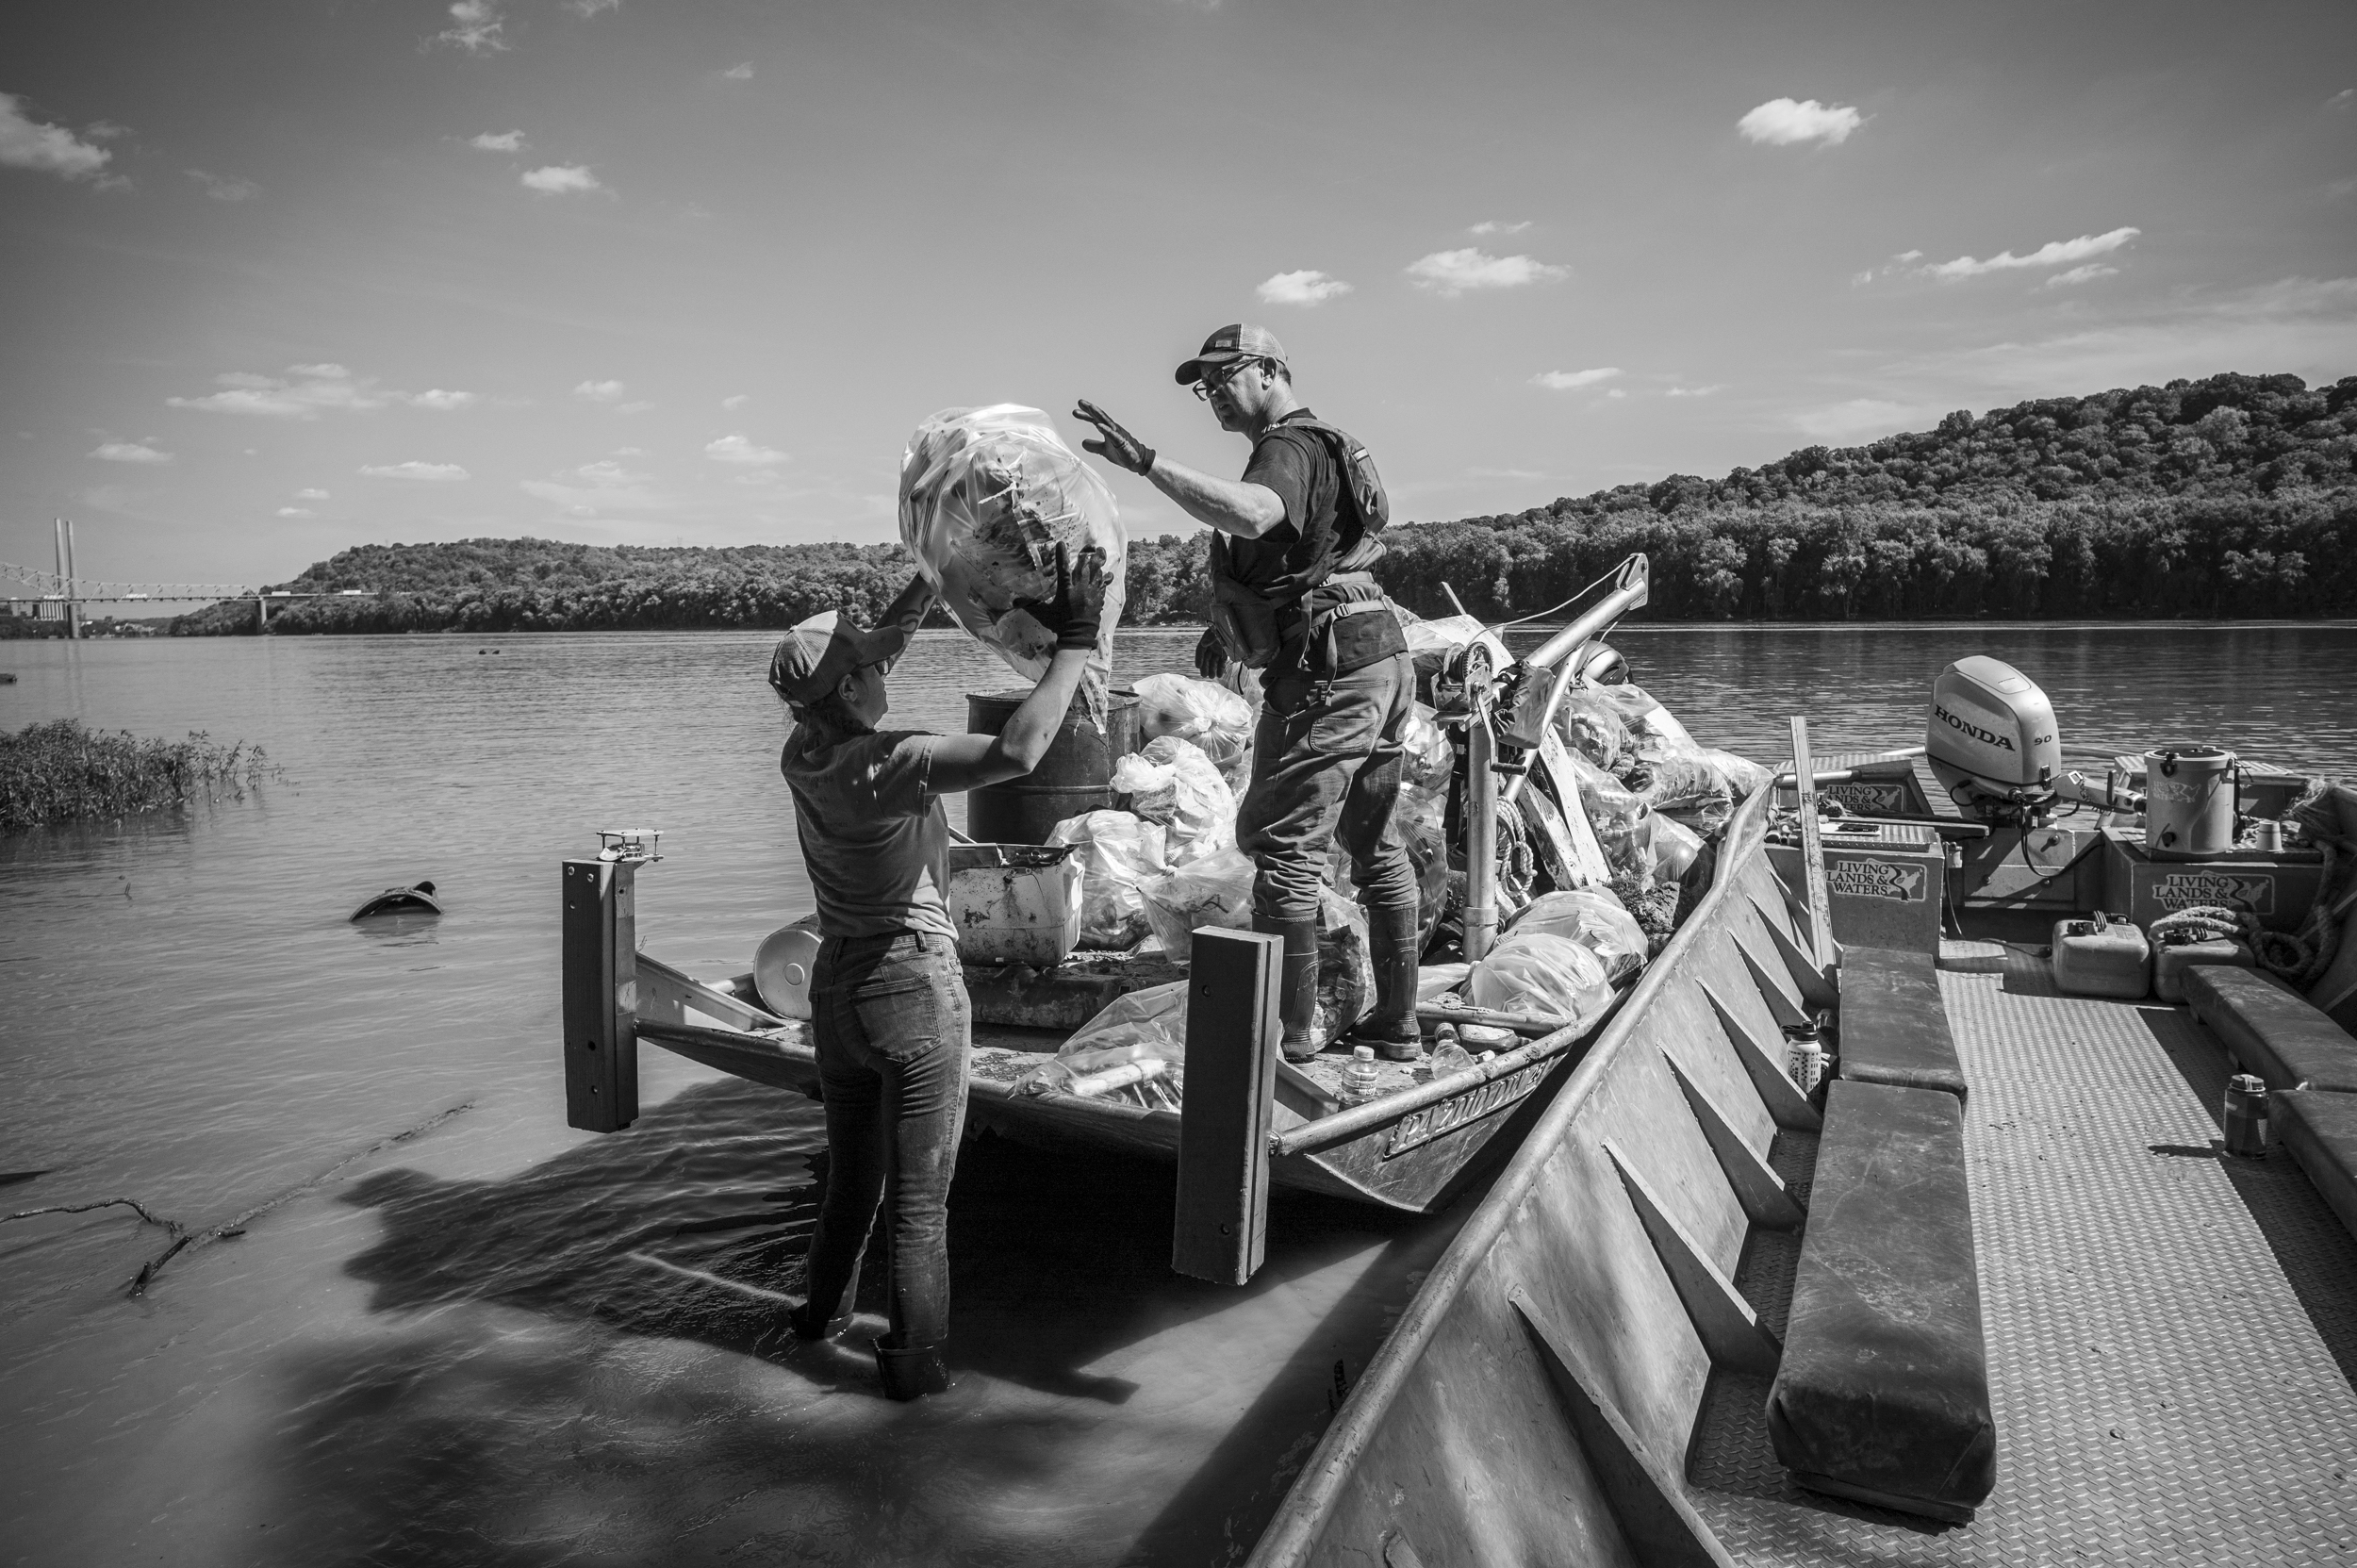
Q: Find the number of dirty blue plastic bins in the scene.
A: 0